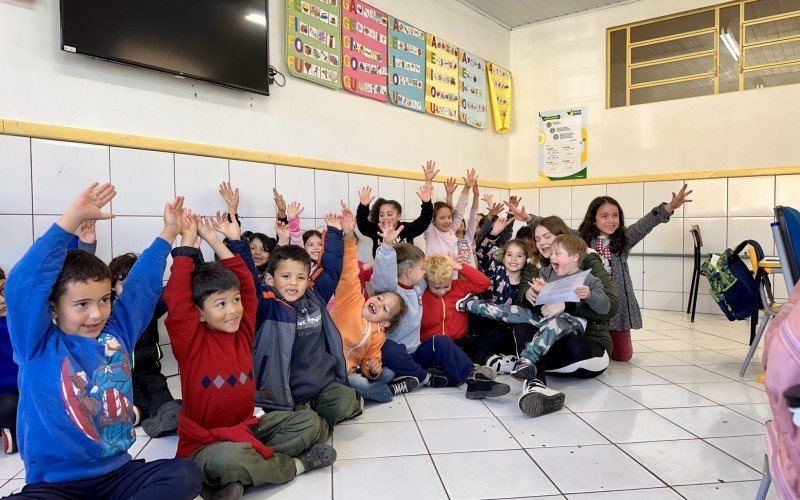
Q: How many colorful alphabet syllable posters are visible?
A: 6